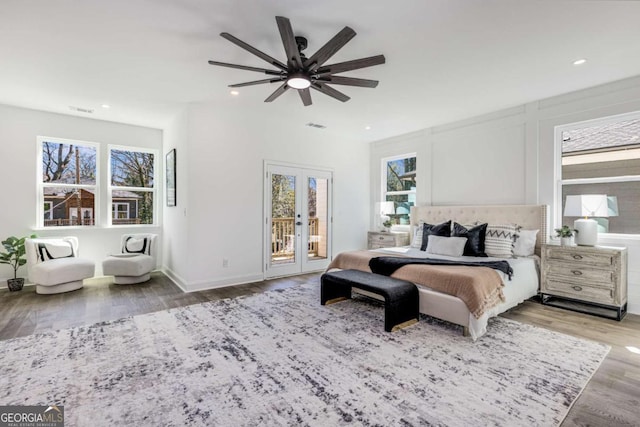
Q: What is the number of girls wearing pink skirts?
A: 0